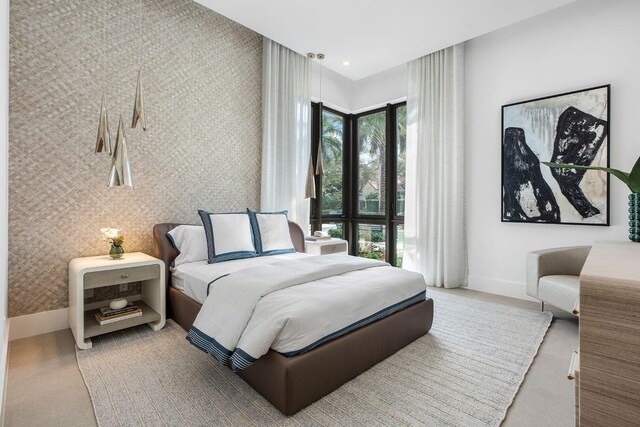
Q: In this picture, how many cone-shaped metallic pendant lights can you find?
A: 5